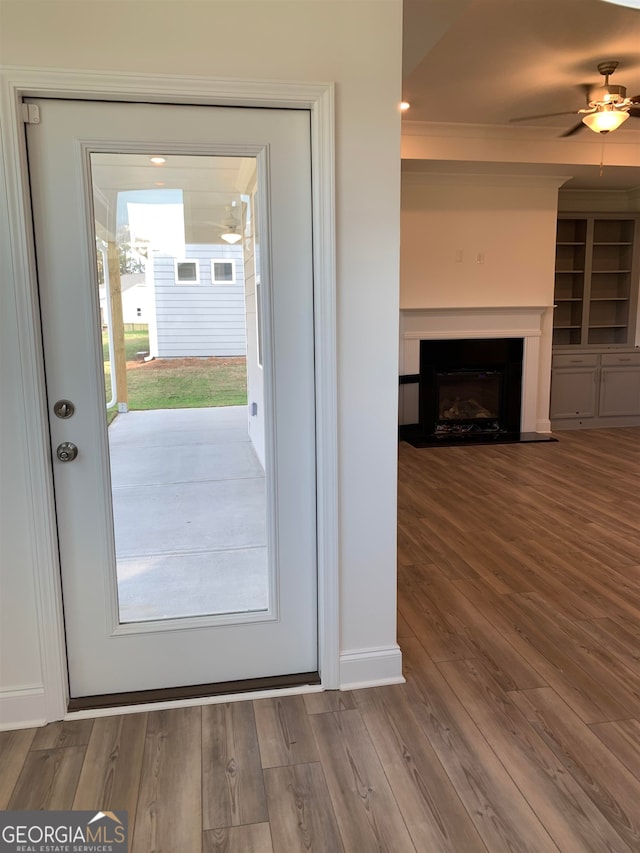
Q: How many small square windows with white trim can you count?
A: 2